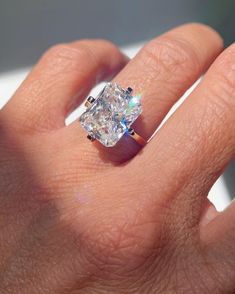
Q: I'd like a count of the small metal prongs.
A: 4